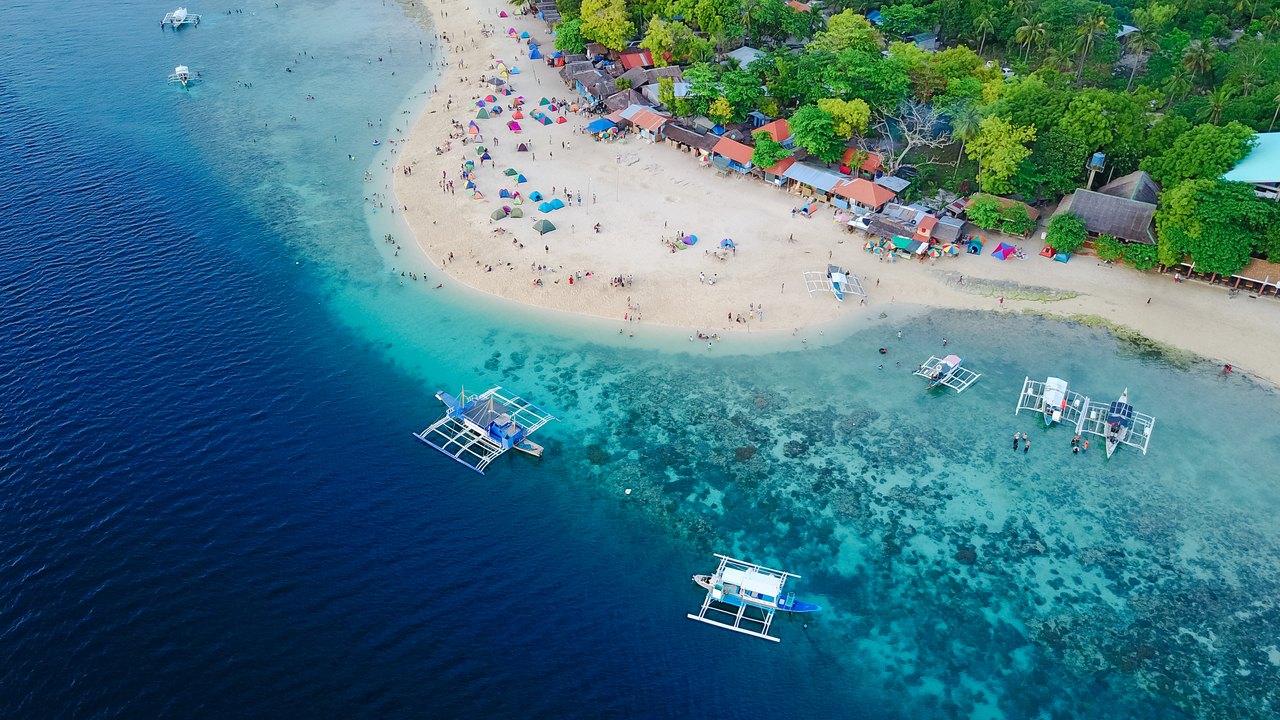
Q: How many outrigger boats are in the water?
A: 7